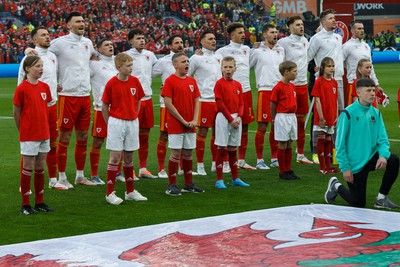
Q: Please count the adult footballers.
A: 11